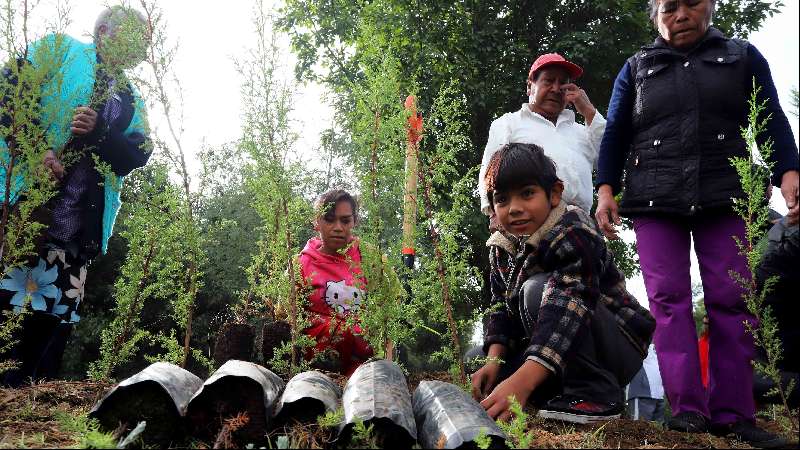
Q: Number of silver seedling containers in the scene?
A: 5